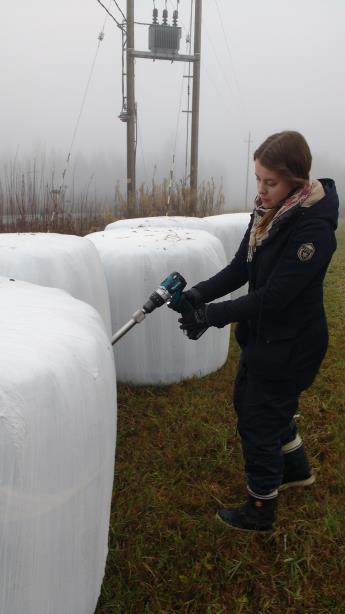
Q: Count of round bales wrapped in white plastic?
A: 5